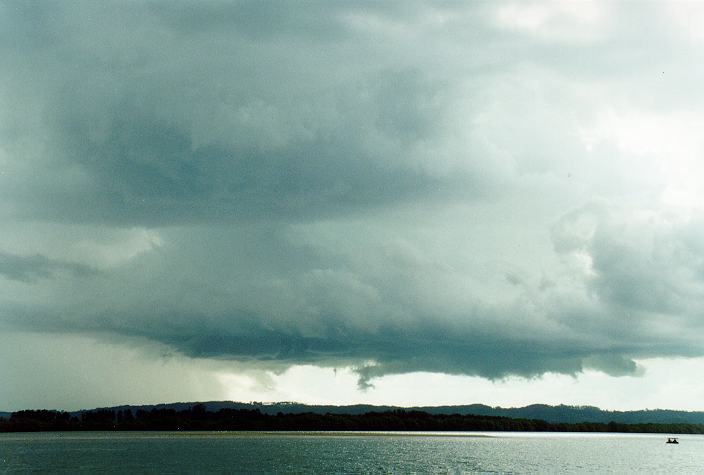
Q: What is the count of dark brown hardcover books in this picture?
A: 0